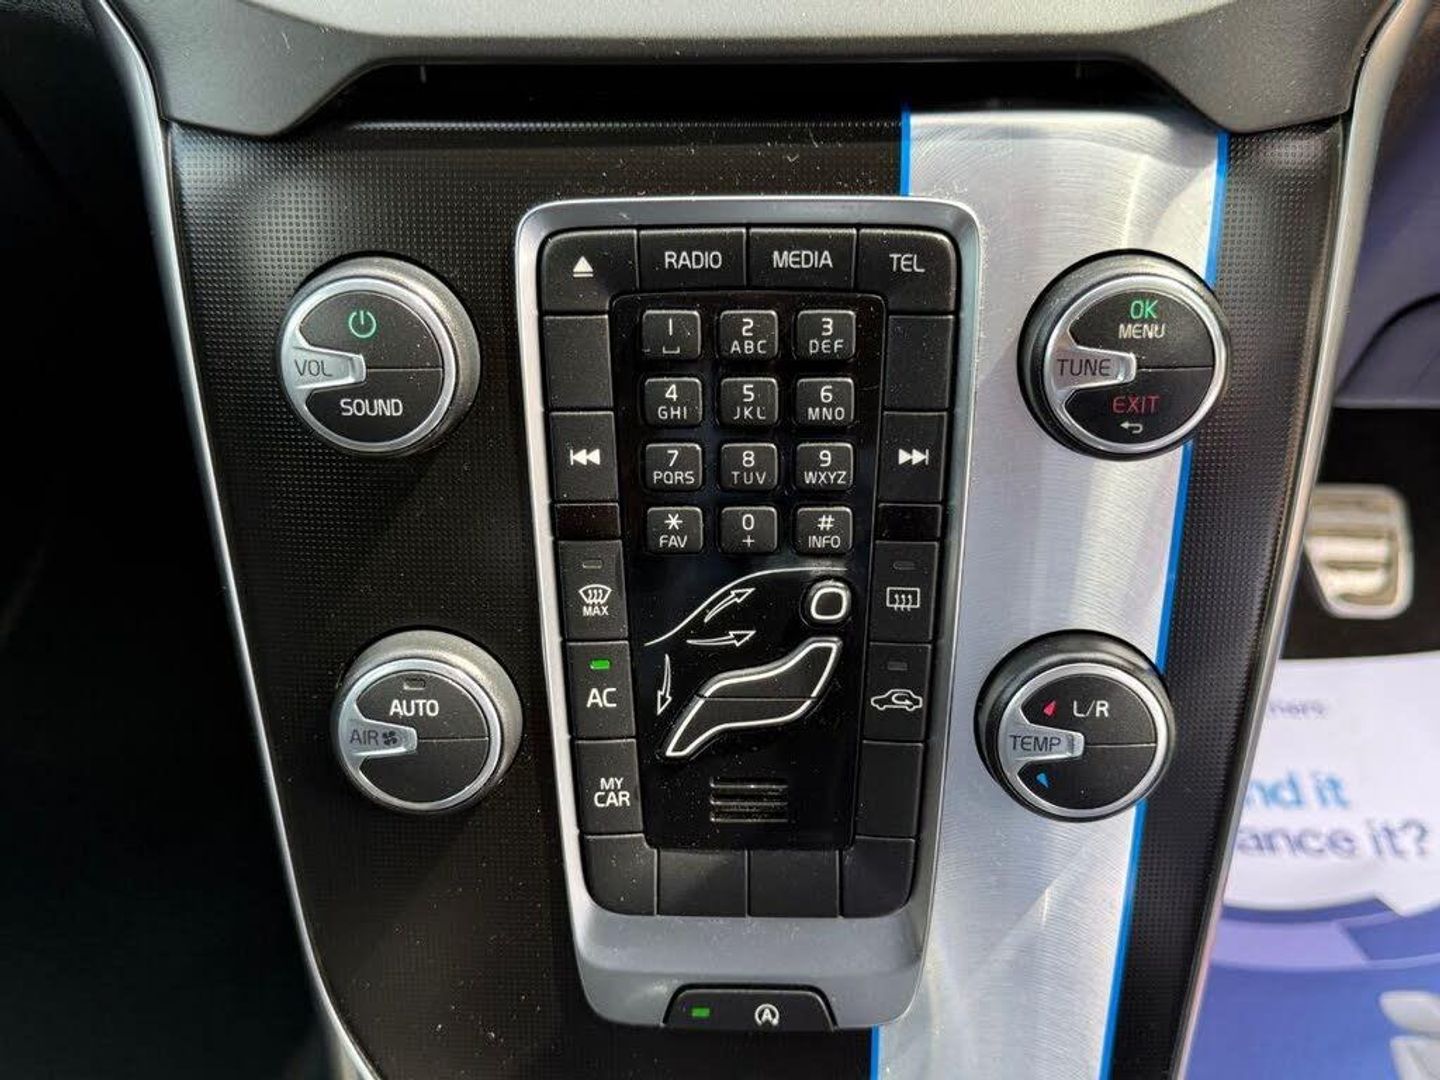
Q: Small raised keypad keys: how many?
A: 12